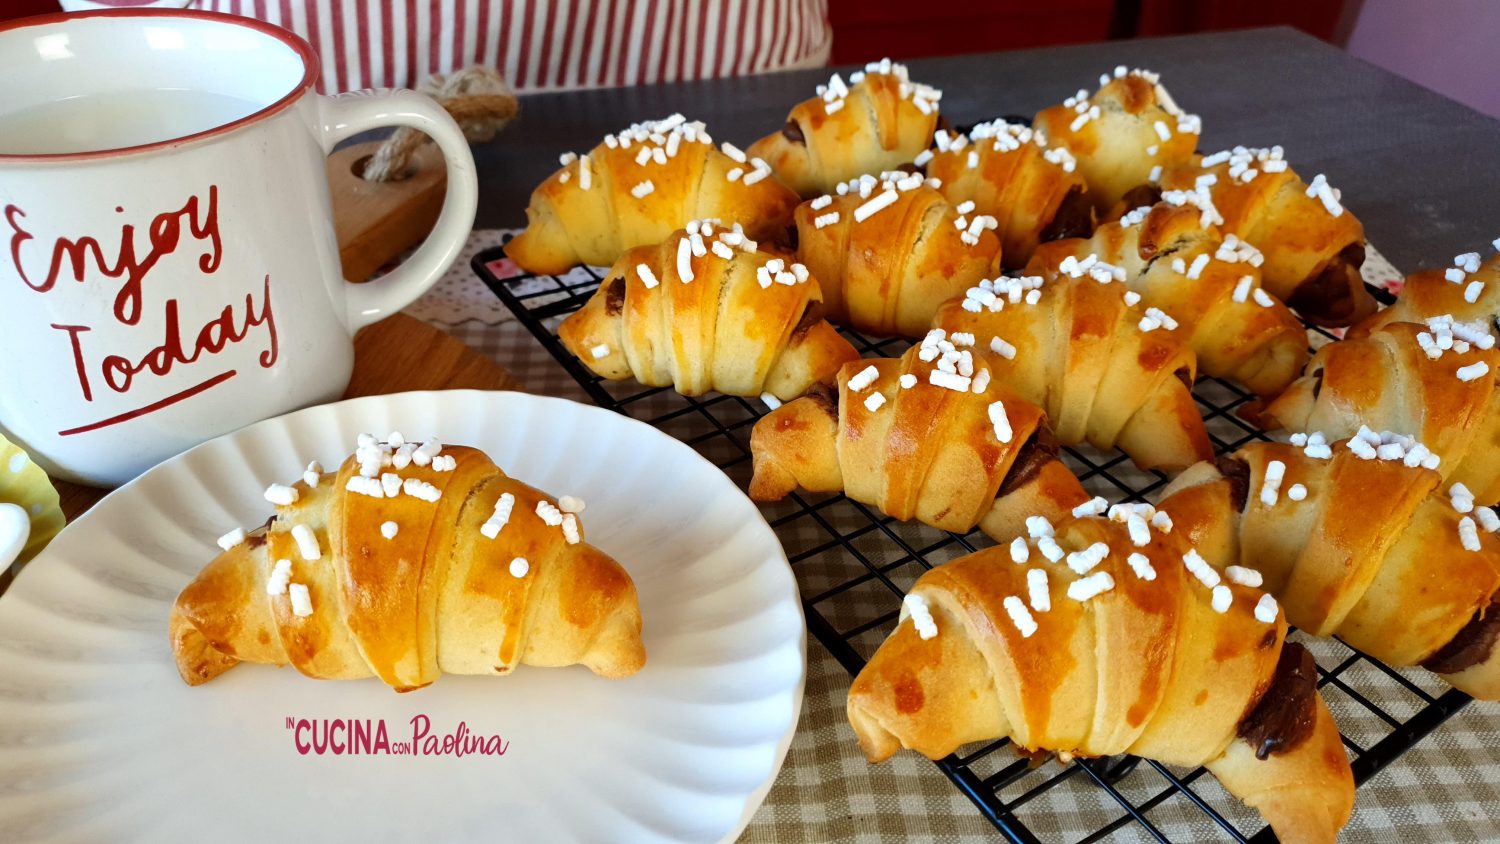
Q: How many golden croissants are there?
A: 15